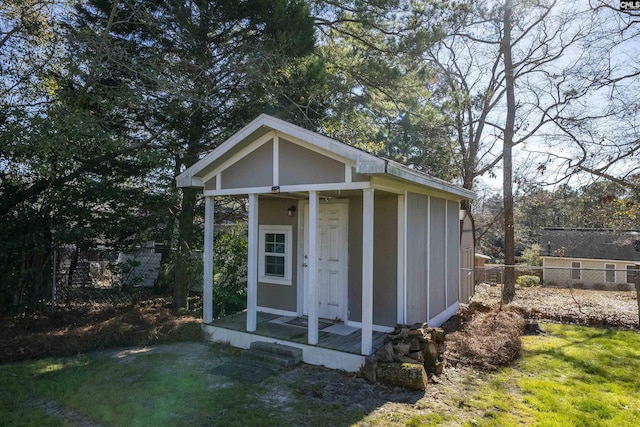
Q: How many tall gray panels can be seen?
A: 3